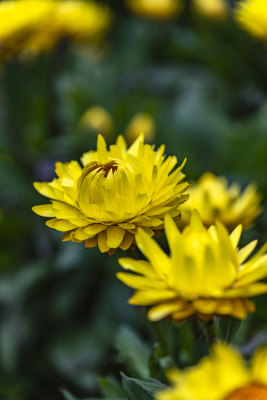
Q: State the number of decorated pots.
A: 0